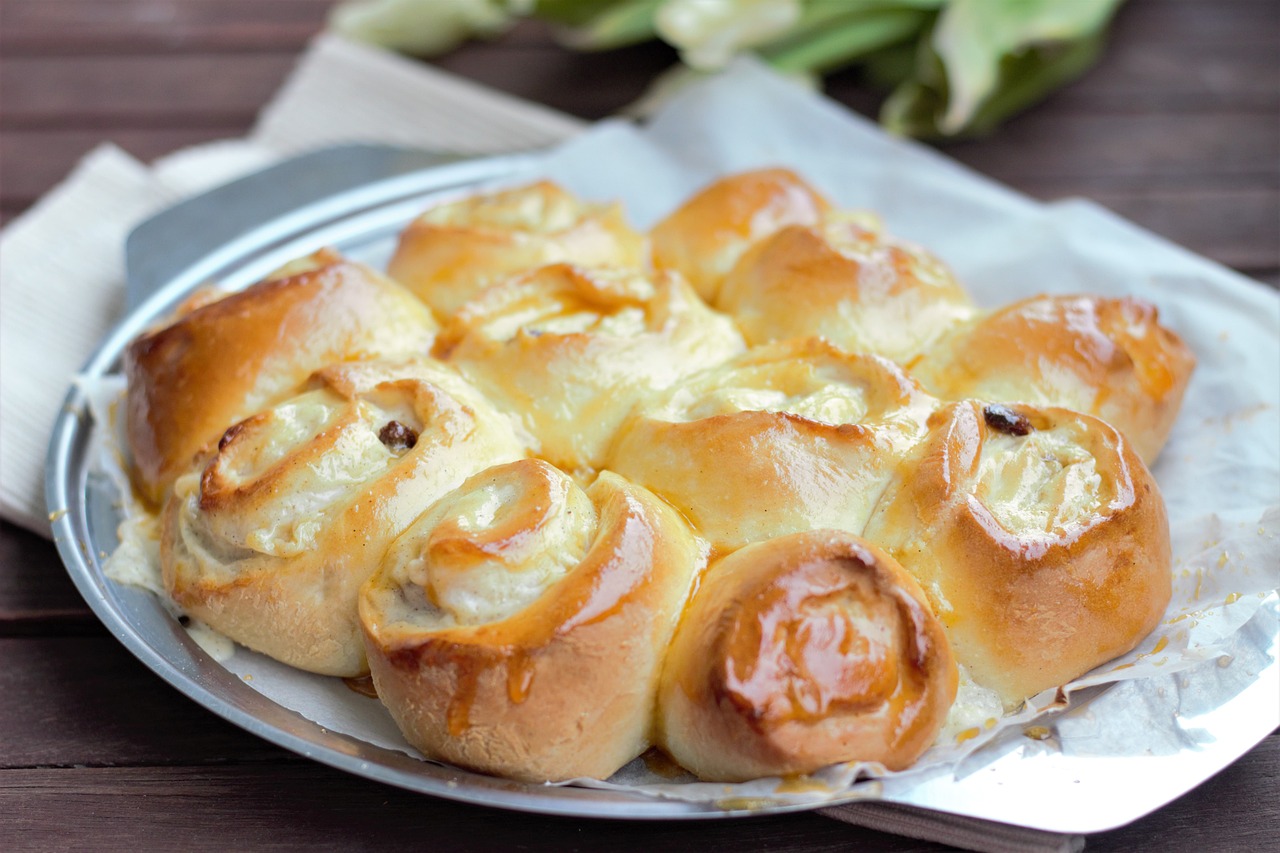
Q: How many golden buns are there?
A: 11